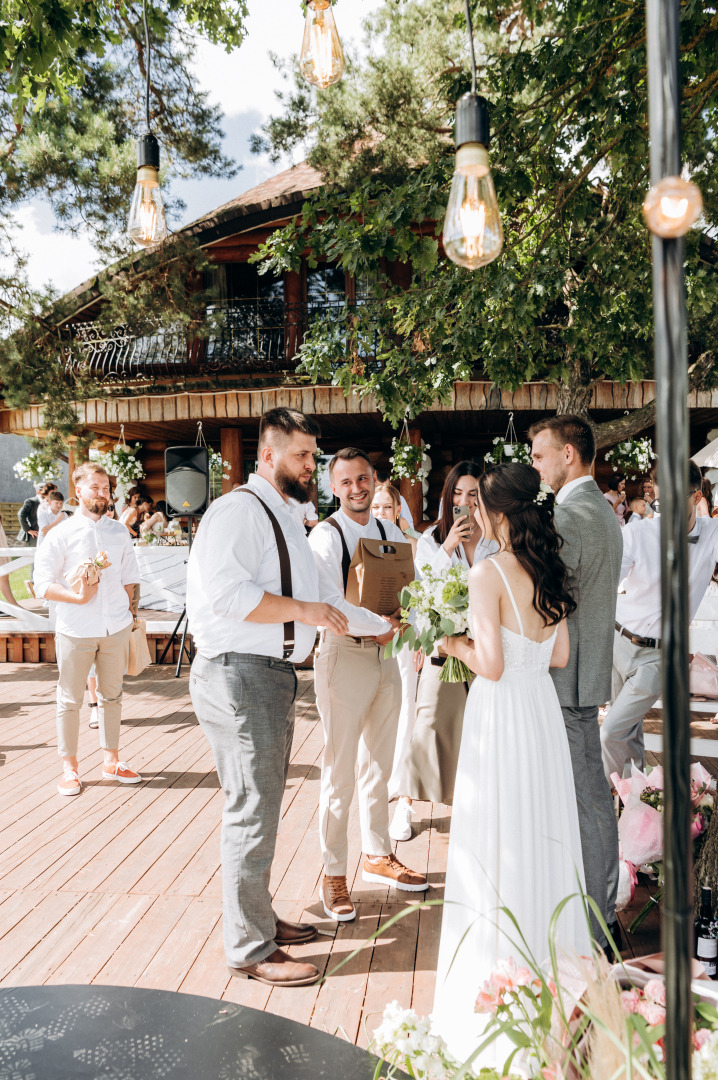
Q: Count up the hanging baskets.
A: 6